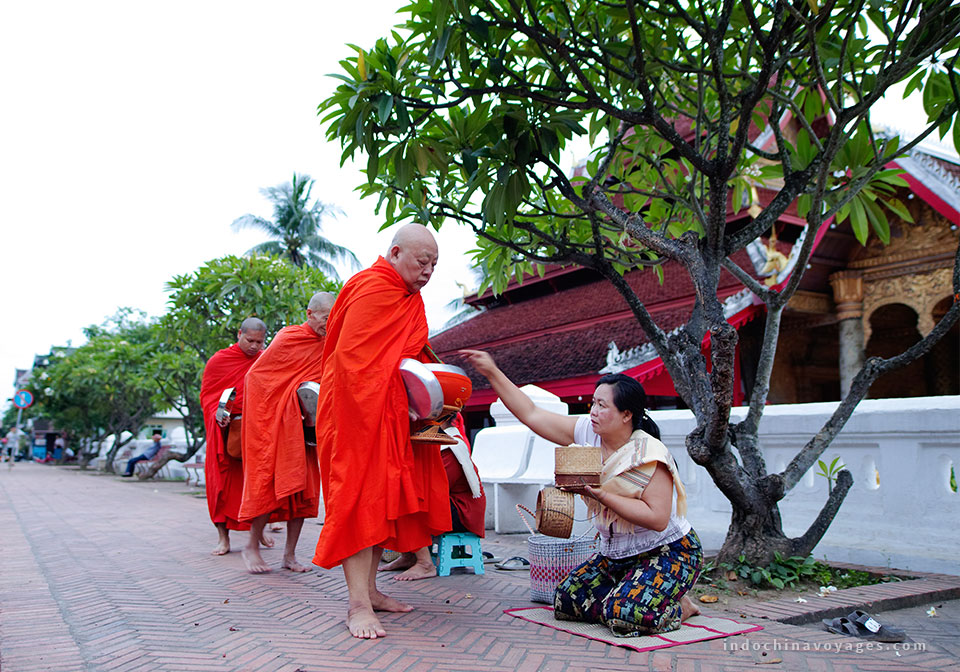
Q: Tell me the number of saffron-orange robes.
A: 3